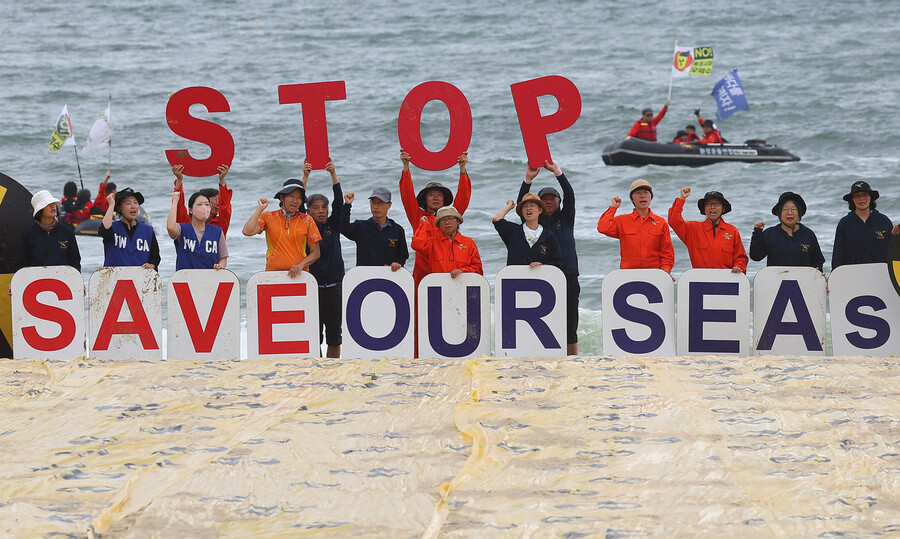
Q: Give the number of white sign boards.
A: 11